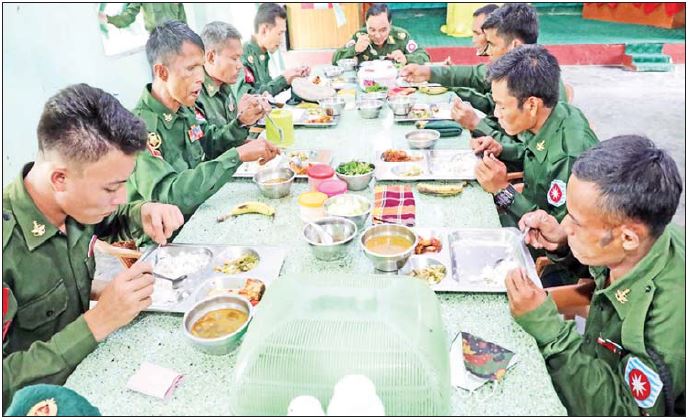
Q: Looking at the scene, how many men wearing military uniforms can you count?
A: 9